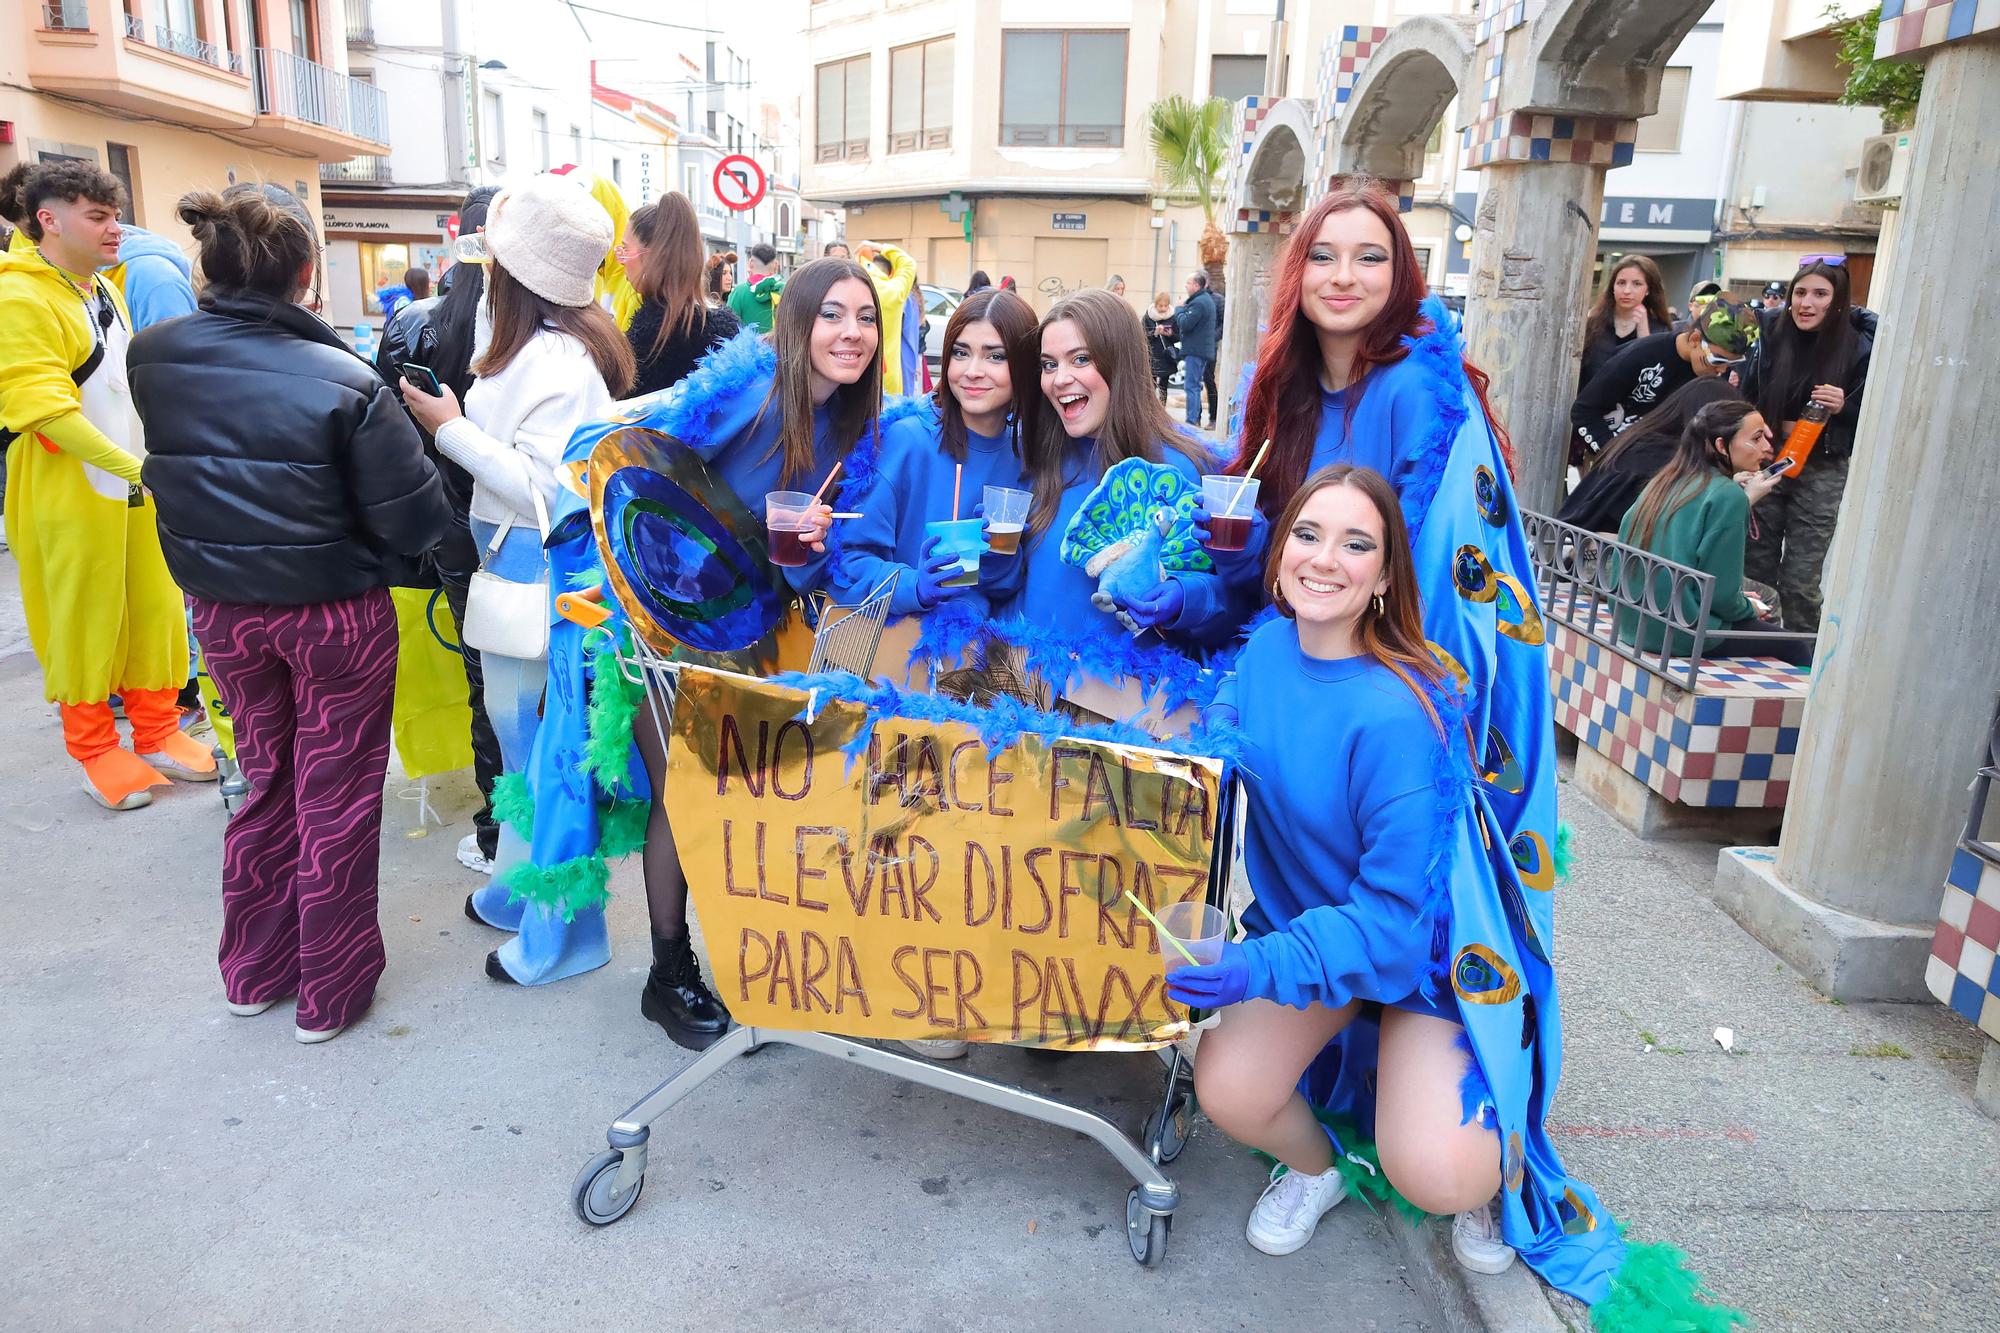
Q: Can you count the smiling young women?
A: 5